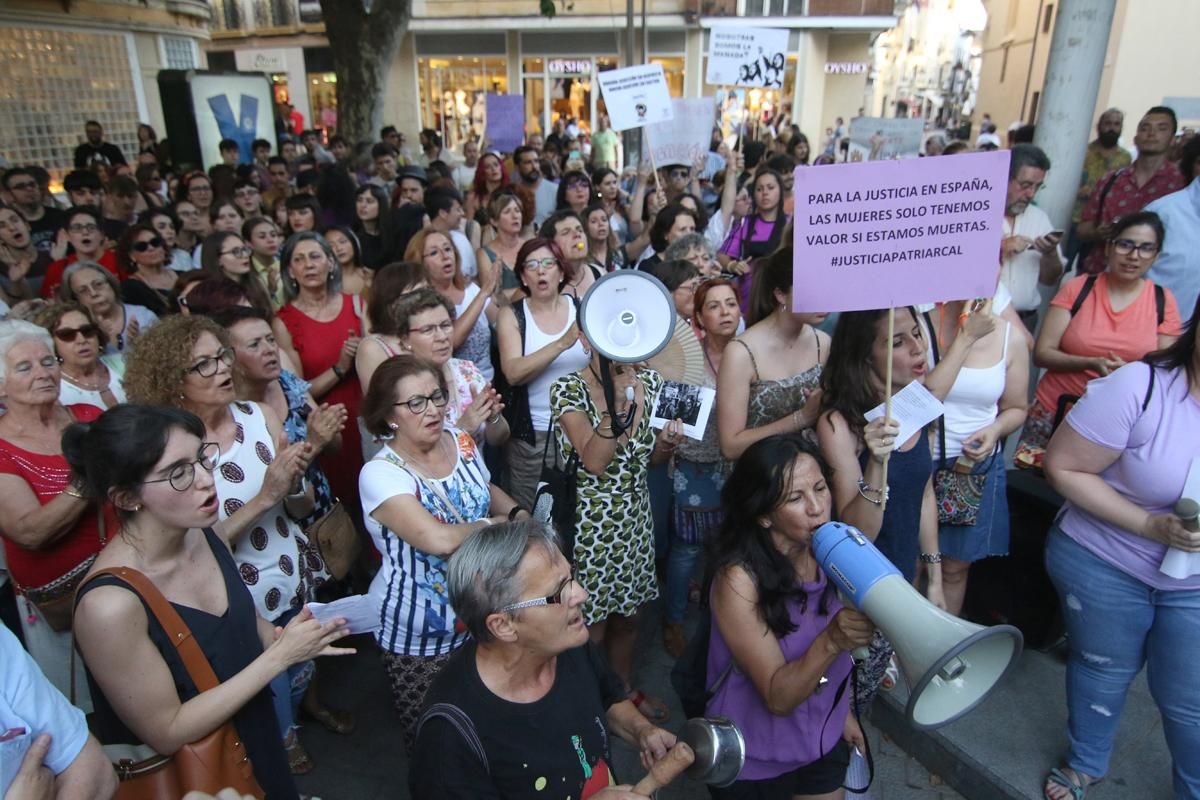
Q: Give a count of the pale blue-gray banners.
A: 1